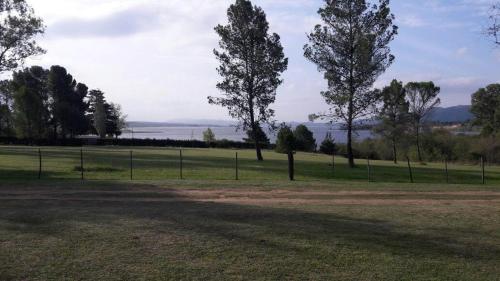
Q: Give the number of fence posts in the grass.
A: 11